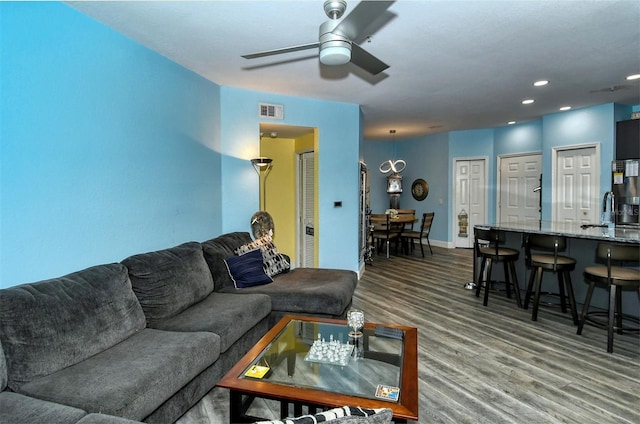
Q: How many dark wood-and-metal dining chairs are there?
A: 3